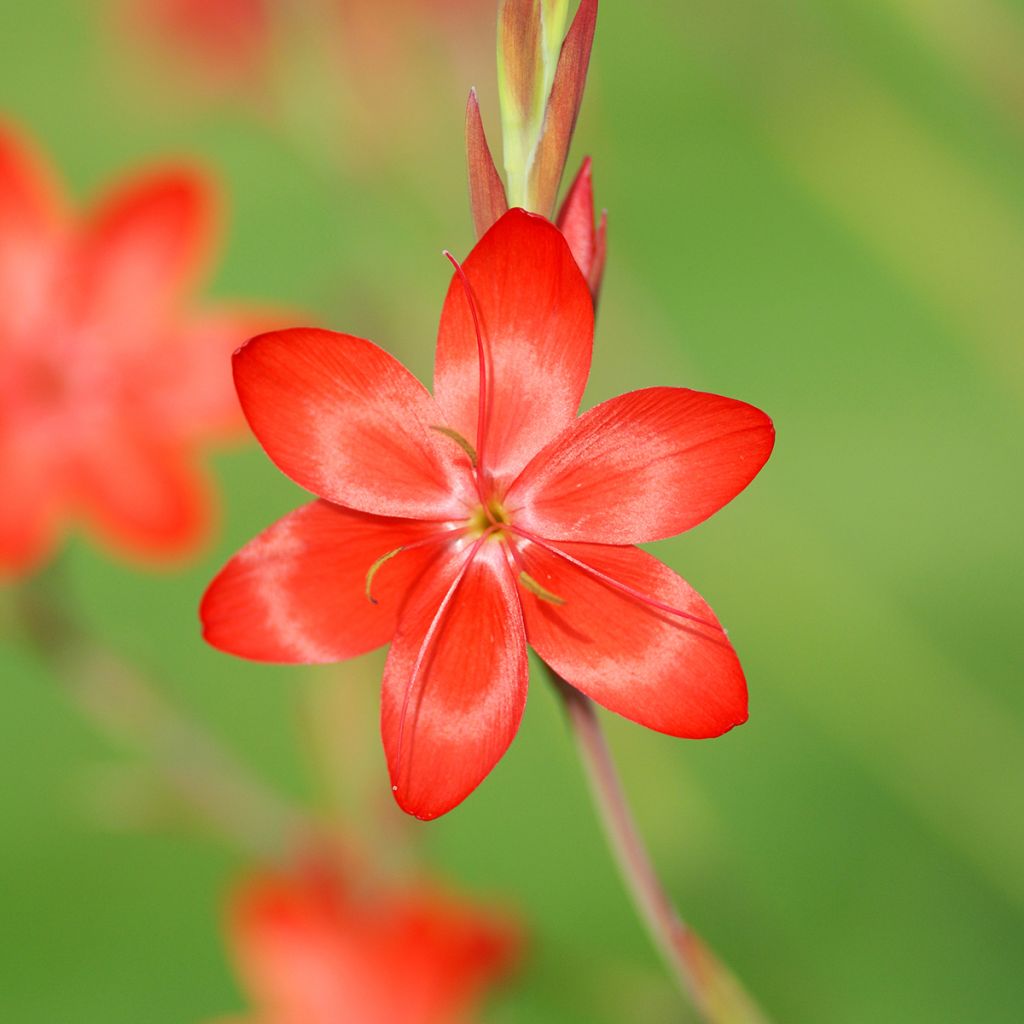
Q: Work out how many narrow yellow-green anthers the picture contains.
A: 3